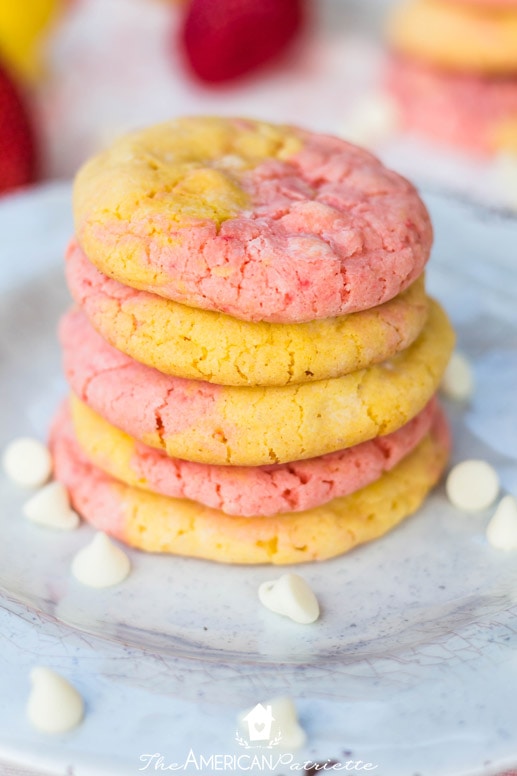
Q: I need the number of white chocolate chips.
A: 9